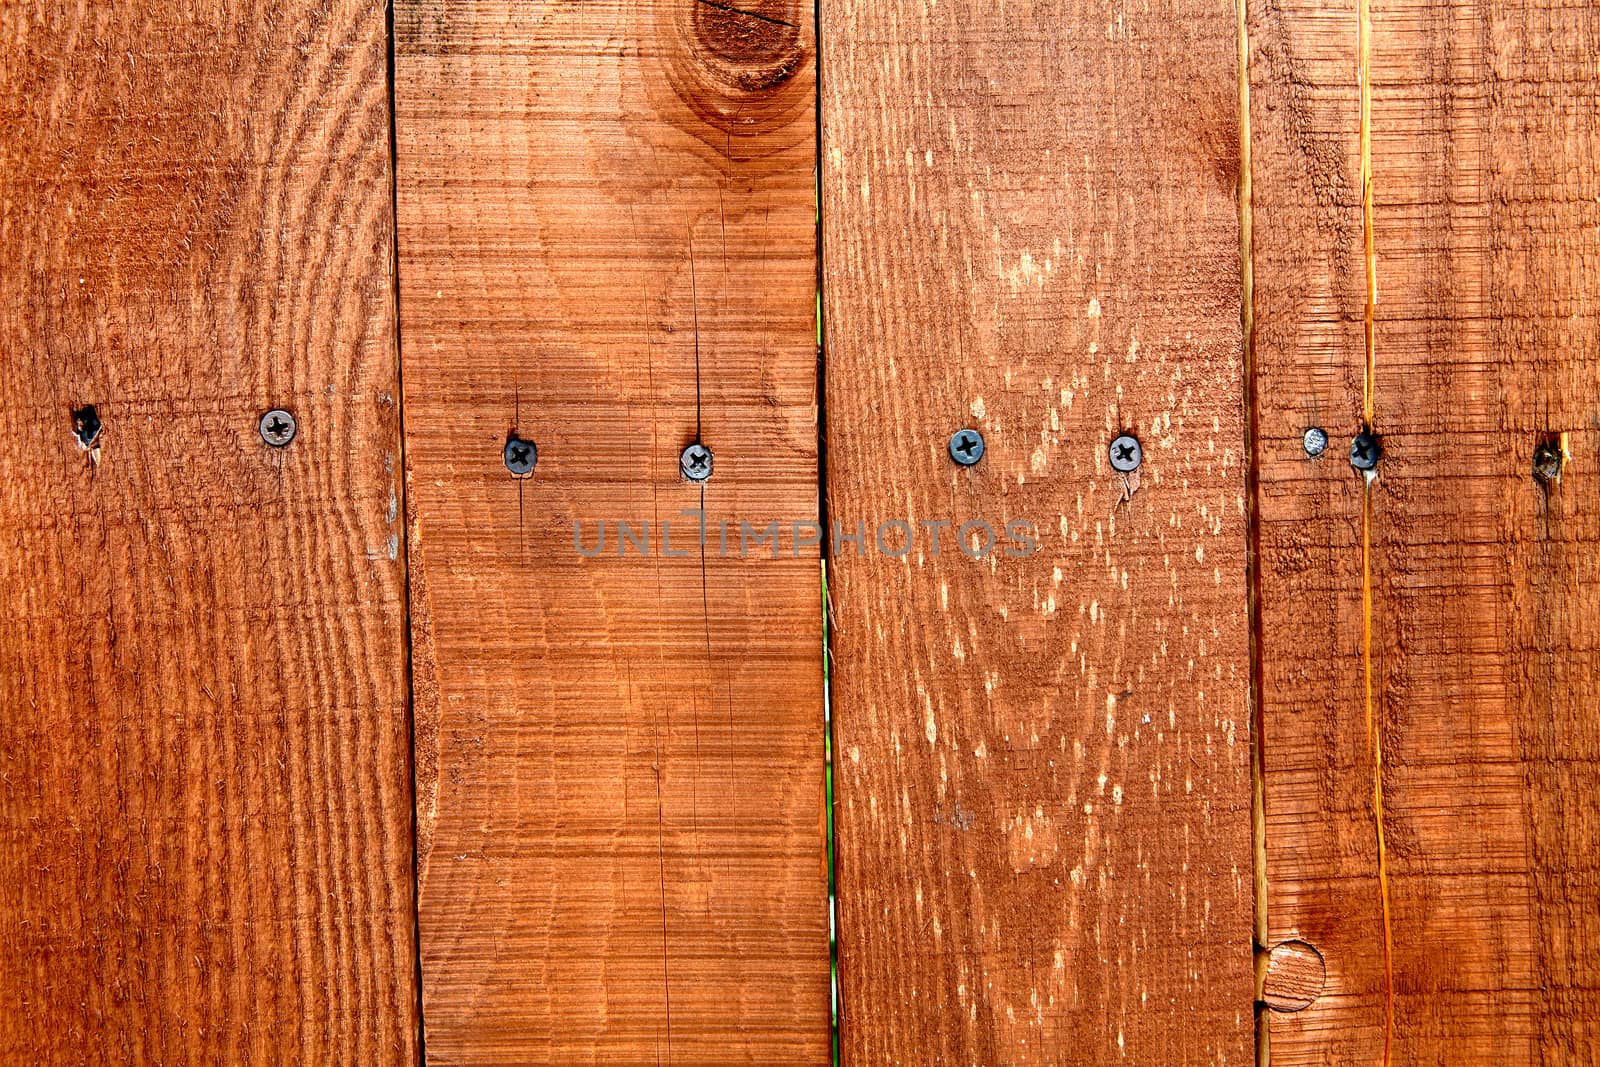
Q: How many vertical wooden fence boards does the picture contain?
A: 4